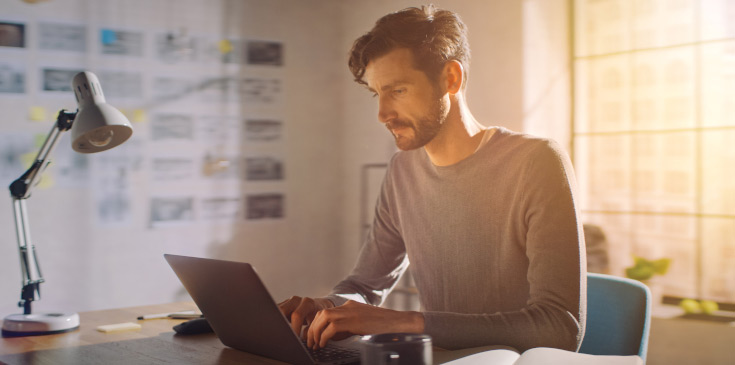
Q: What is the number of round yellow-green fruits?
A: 2